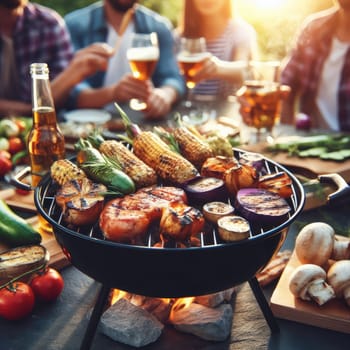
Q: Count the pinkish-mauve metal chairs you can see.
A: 0